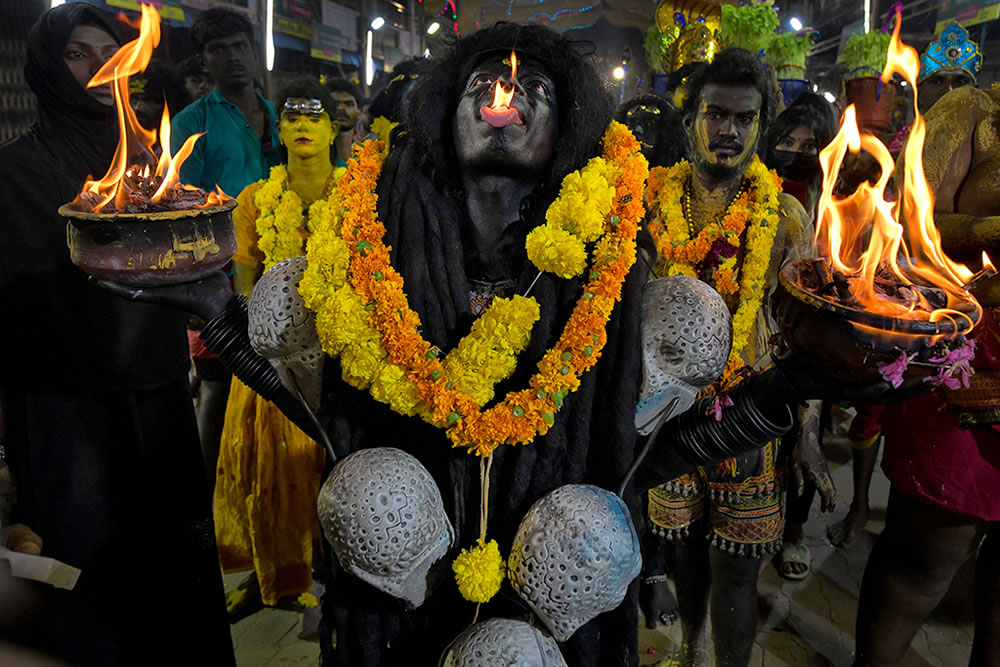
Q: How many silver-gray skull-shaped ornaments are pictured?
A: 5